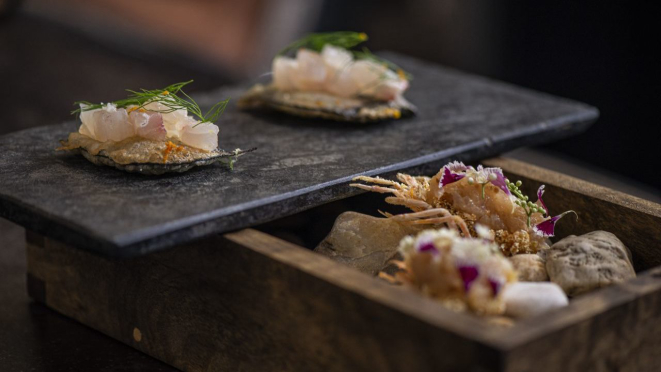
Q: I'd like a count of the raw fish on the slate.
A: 2